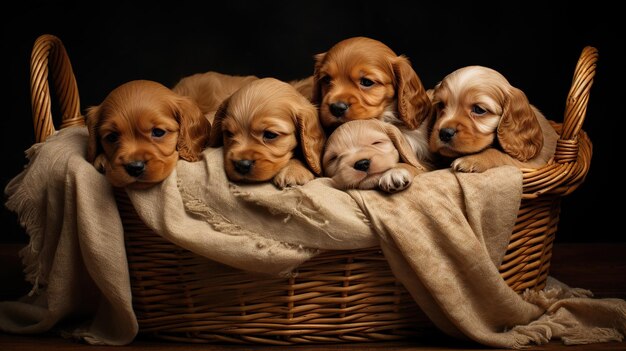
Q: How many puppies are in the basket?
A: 5